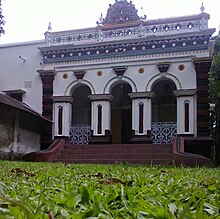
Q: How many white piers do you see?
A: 4